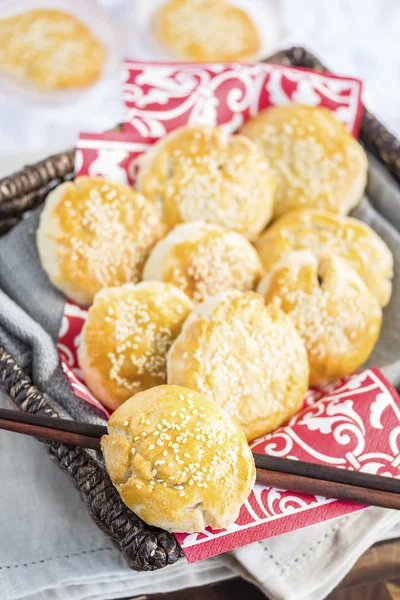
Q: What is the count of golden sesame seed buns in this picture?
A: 11